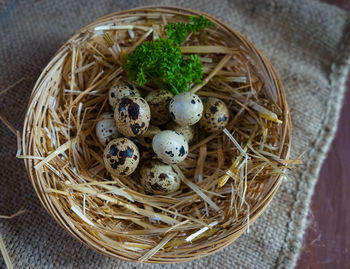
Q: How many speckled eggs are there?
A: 11